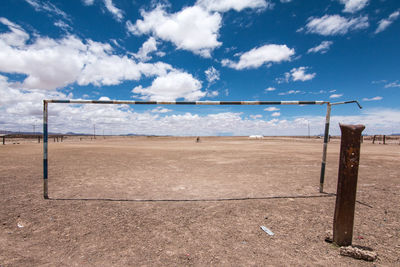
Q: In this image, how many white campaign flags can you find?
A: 0